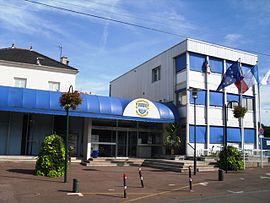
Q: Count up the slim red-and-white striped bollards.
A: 3